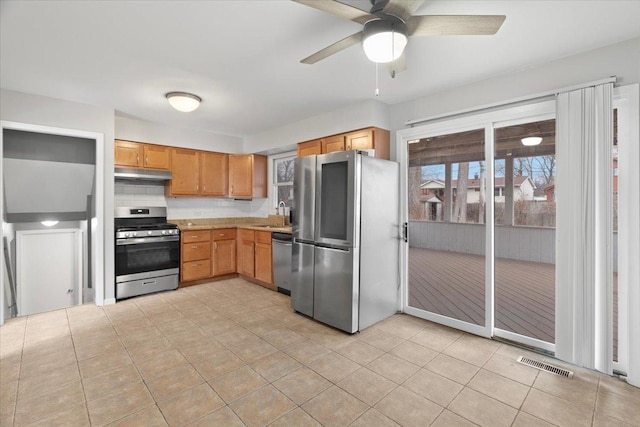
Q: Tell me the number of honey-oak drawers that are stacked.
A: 3